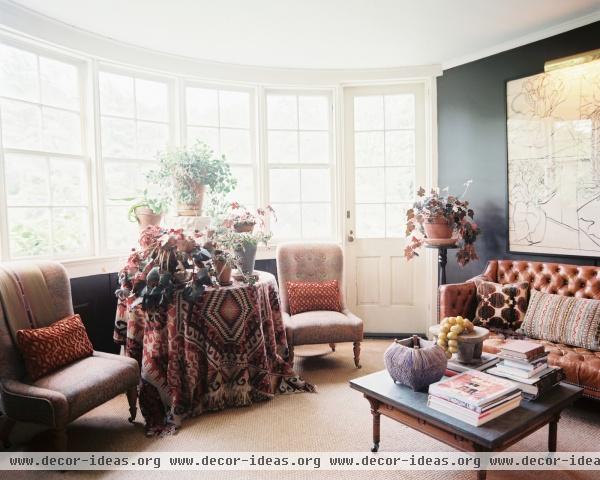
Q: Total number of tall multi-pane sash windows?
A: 4